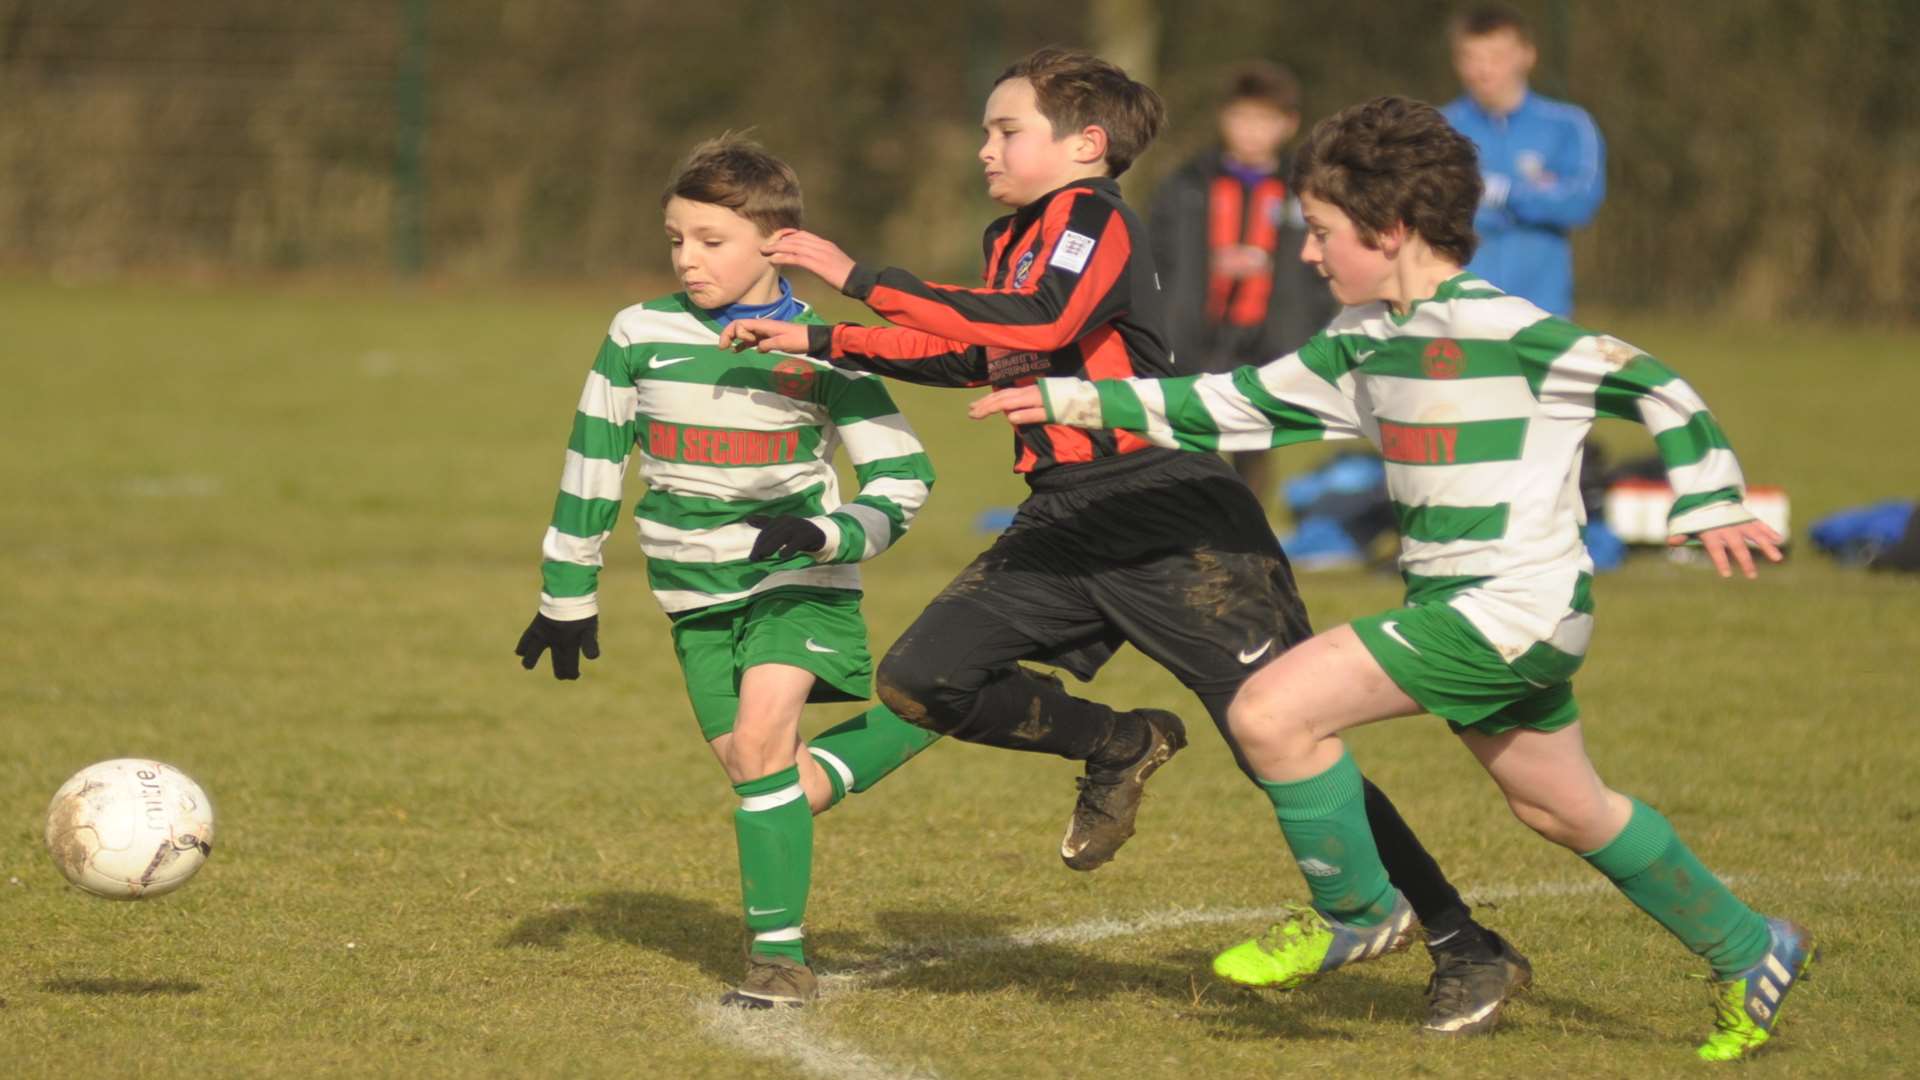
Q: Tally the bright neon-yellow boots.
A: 2